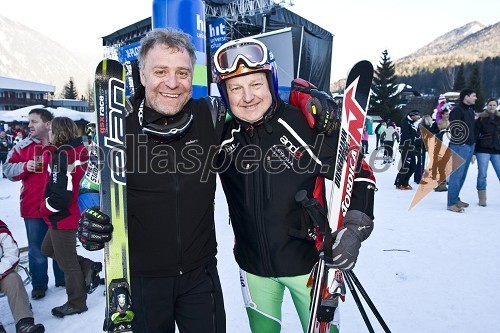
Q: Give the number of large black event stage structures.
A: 1